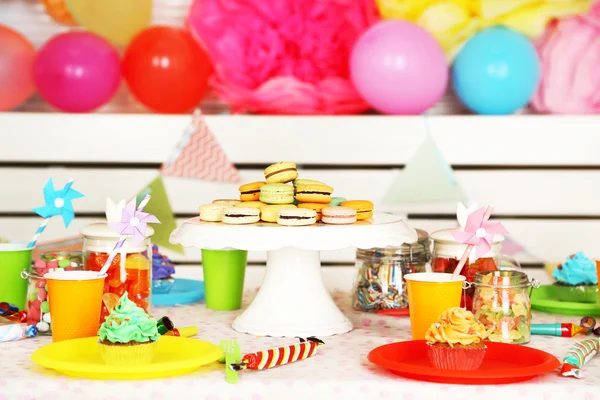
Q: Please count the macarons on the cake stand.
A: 15